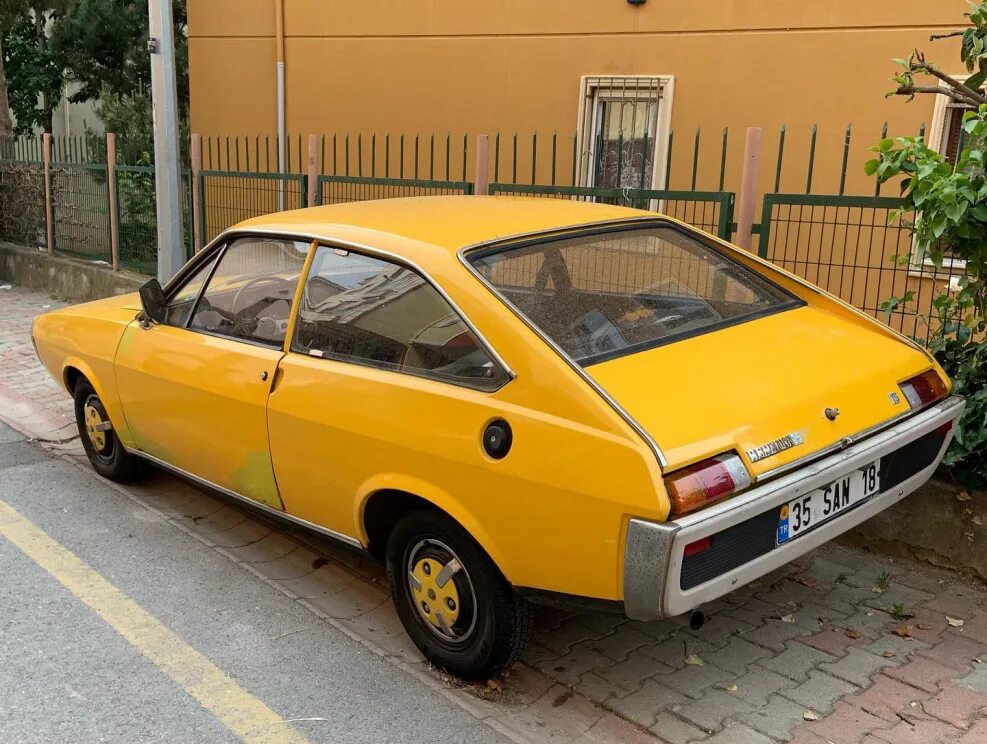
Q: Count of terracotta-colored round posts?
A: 6